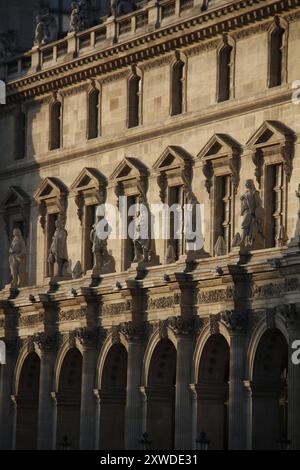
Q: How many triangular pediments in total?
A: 7